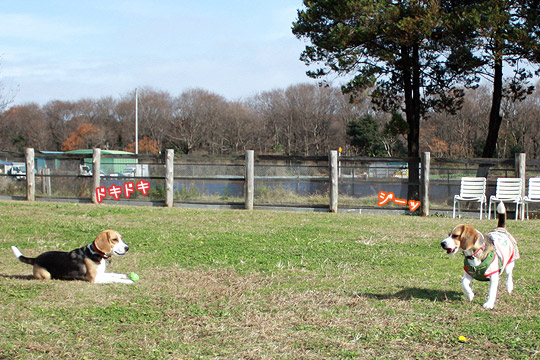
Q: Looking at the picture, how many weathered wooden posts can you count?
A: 7